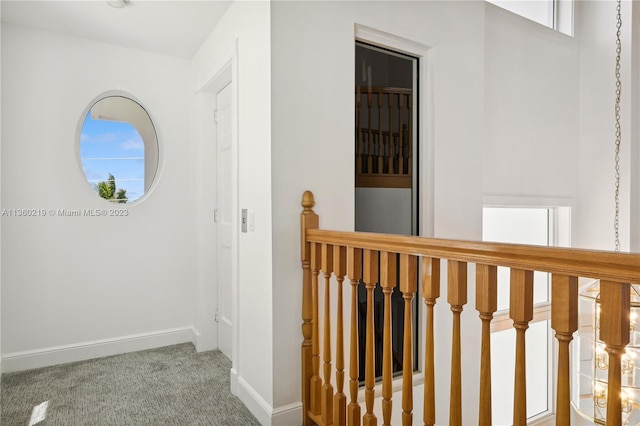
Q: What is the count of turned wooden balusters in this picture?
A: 13